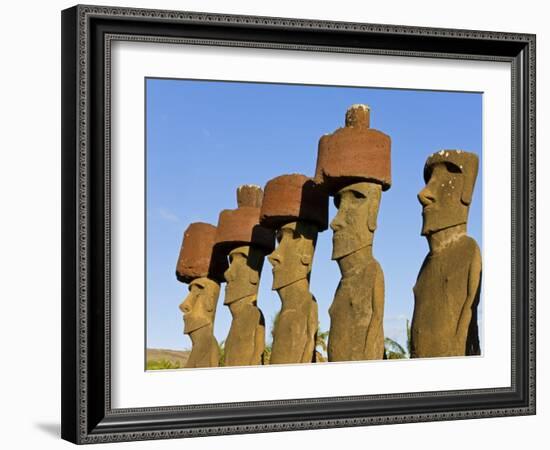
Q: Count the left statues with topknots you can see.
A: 4